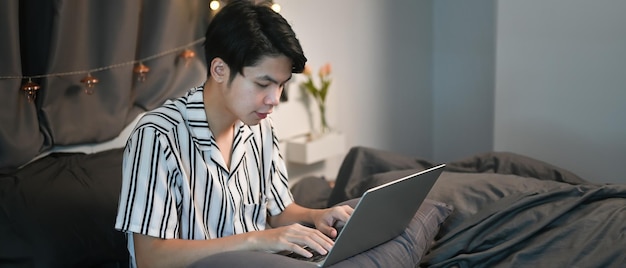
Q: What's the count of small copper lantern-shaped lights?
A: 4